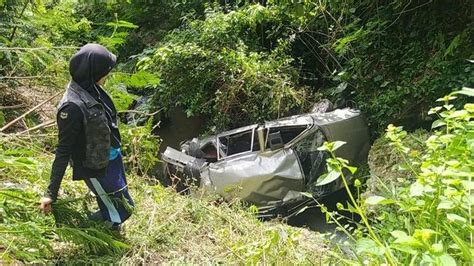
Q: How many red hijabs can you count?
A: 0